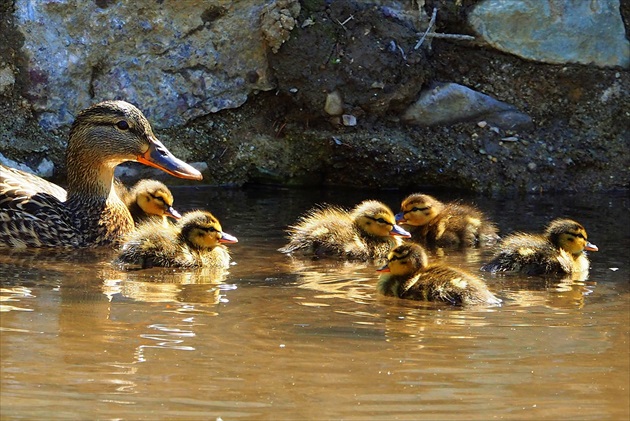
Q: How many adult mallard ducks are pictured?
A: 1